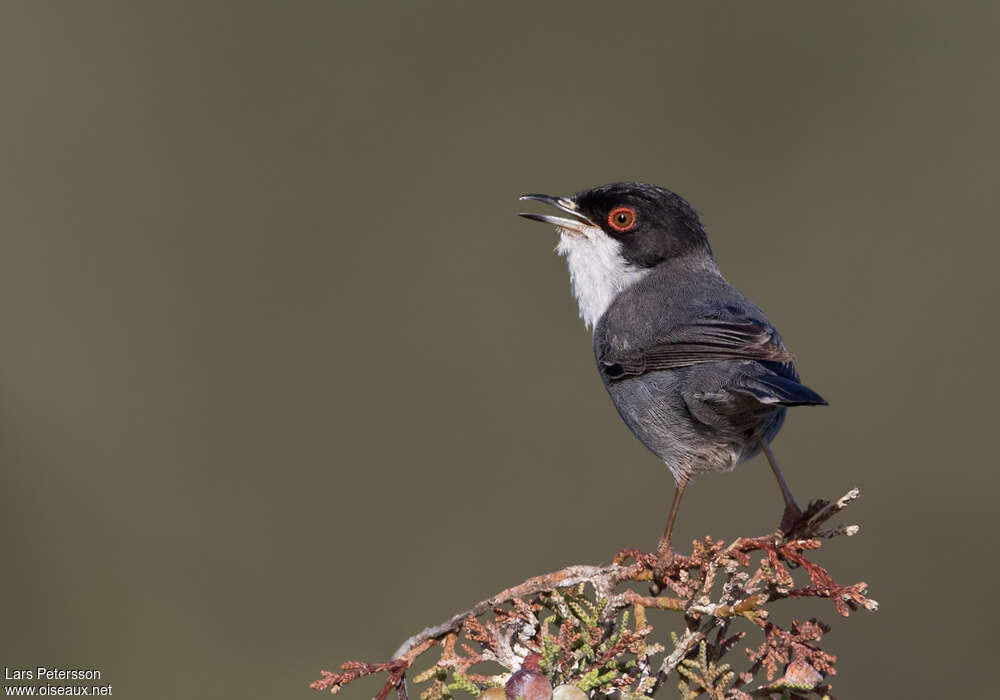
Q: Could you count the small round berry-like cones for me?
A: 5